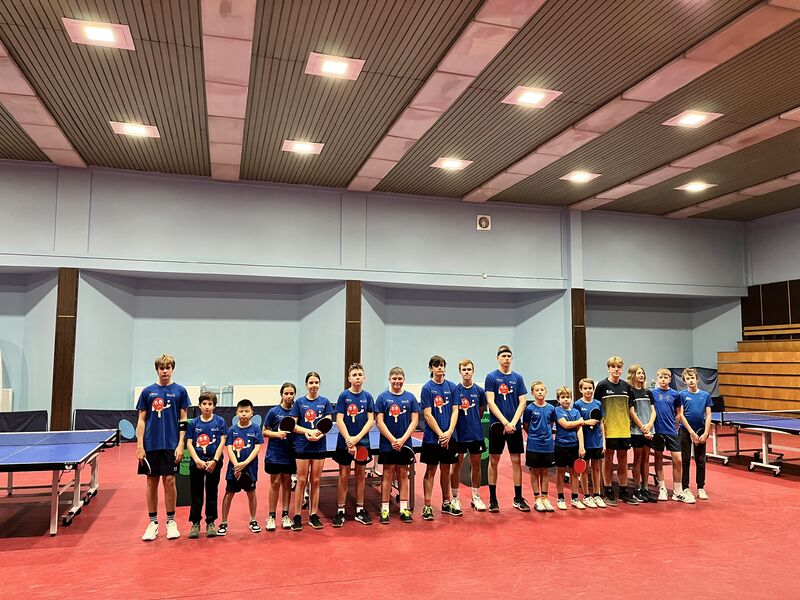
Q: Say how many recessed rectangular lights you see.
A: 9